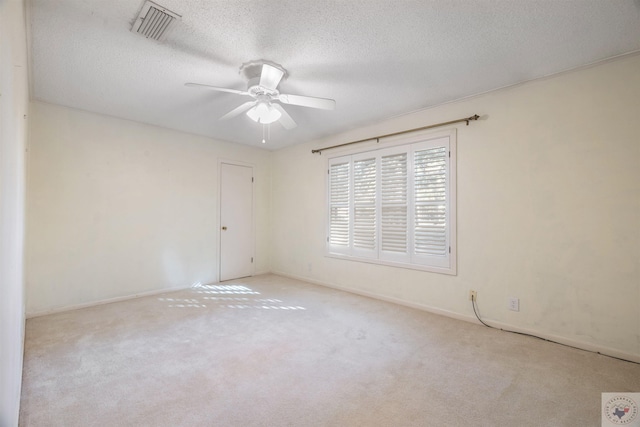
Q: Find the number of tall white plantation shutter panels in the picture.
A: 4